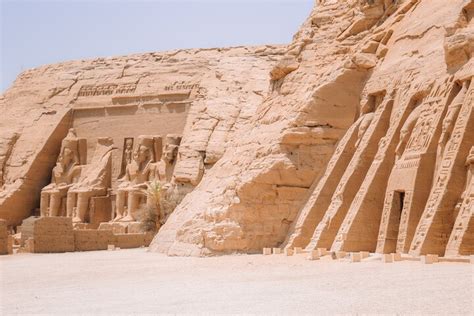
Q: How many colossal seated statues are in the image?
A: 4